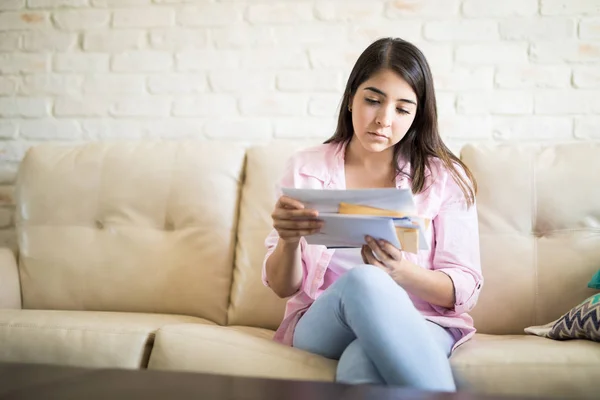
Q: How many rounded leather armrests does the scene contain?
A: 1